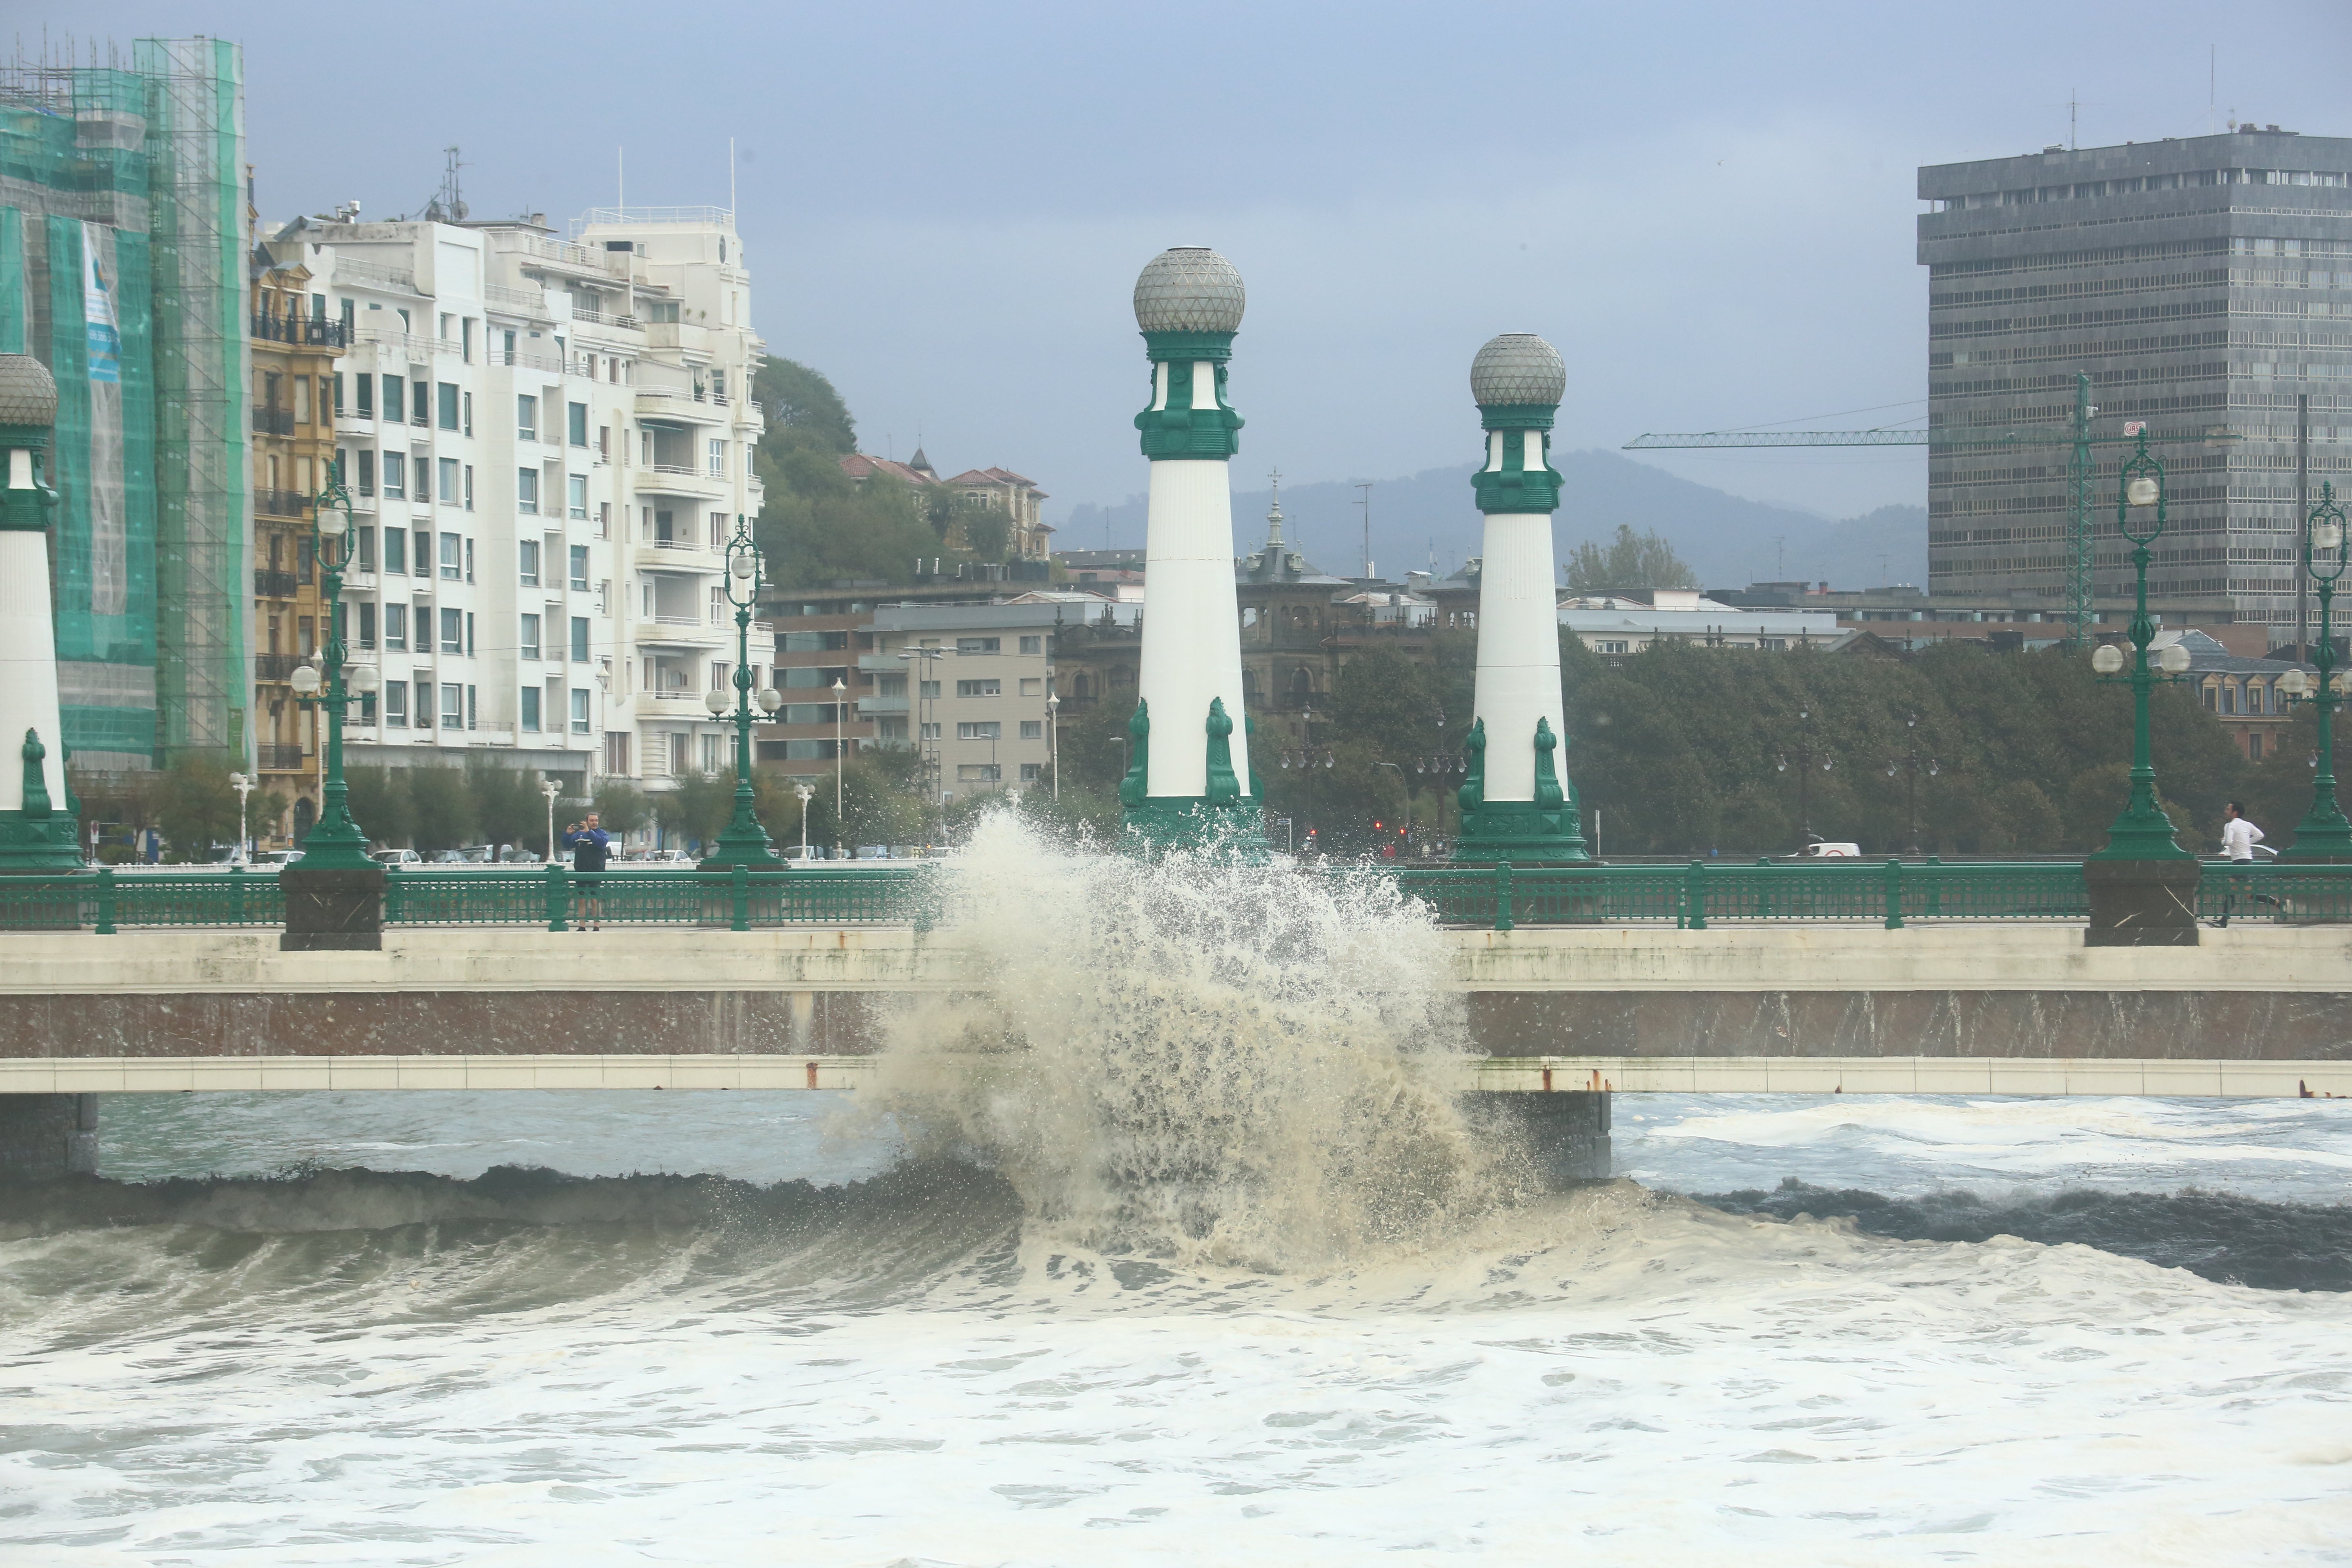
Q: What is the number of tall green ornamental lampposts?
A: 4